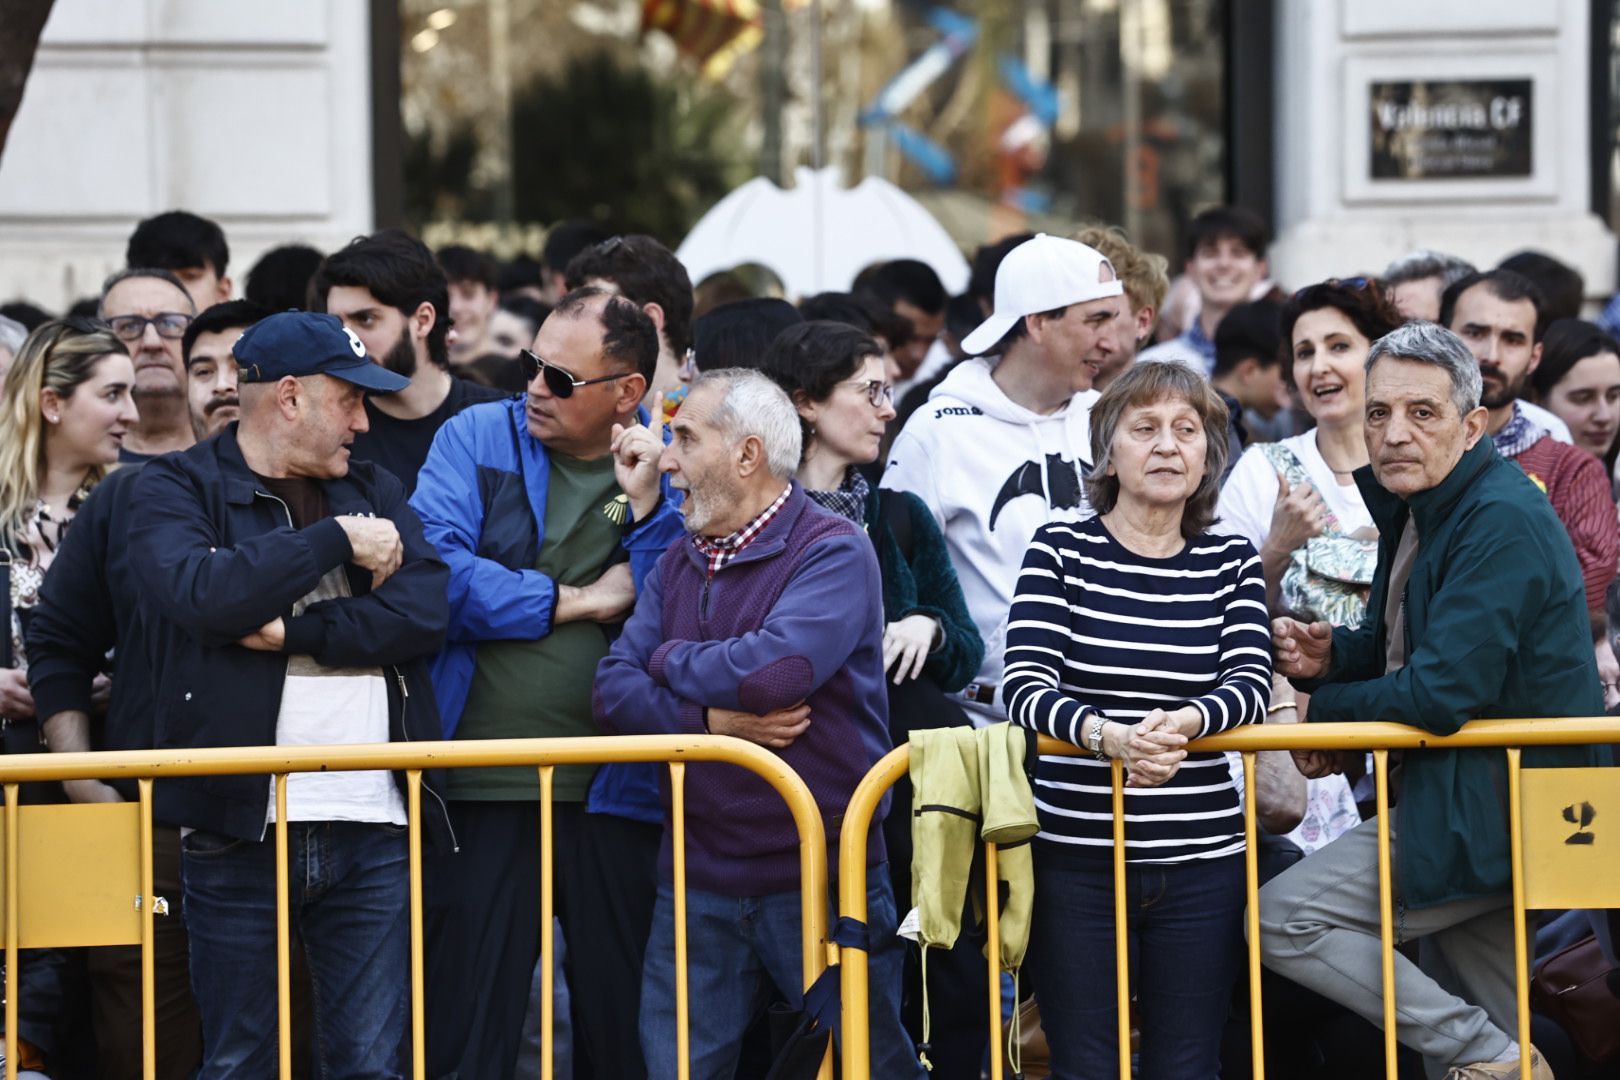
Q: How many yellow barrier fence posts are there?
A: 13